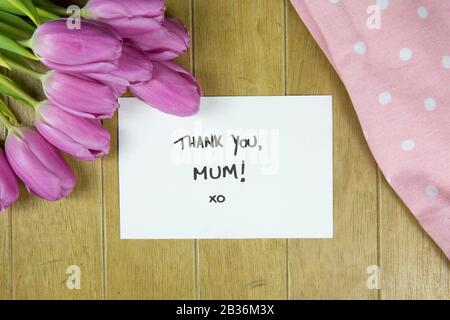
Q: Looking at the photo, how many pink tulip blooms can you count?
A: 9